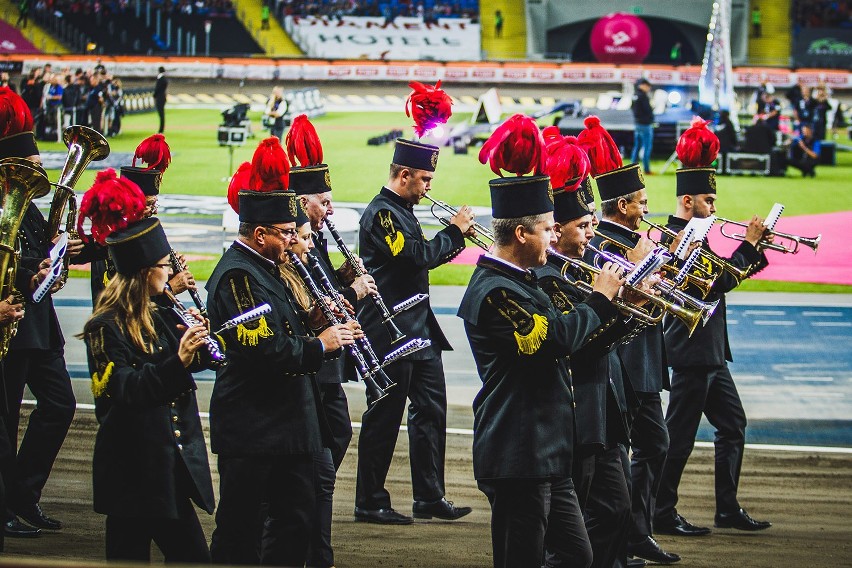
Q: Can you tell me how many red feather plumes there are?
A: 12